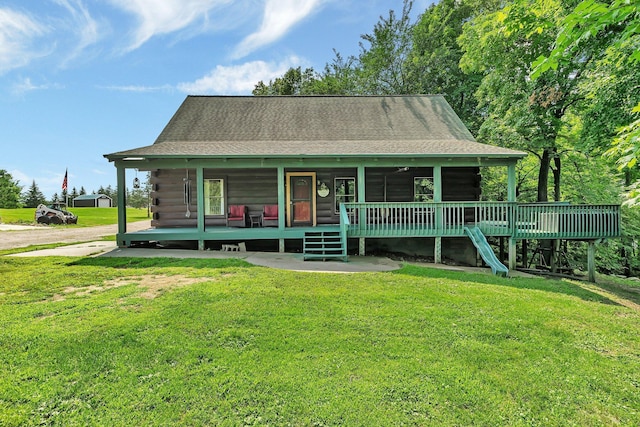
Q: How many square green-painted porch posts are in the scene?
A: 6